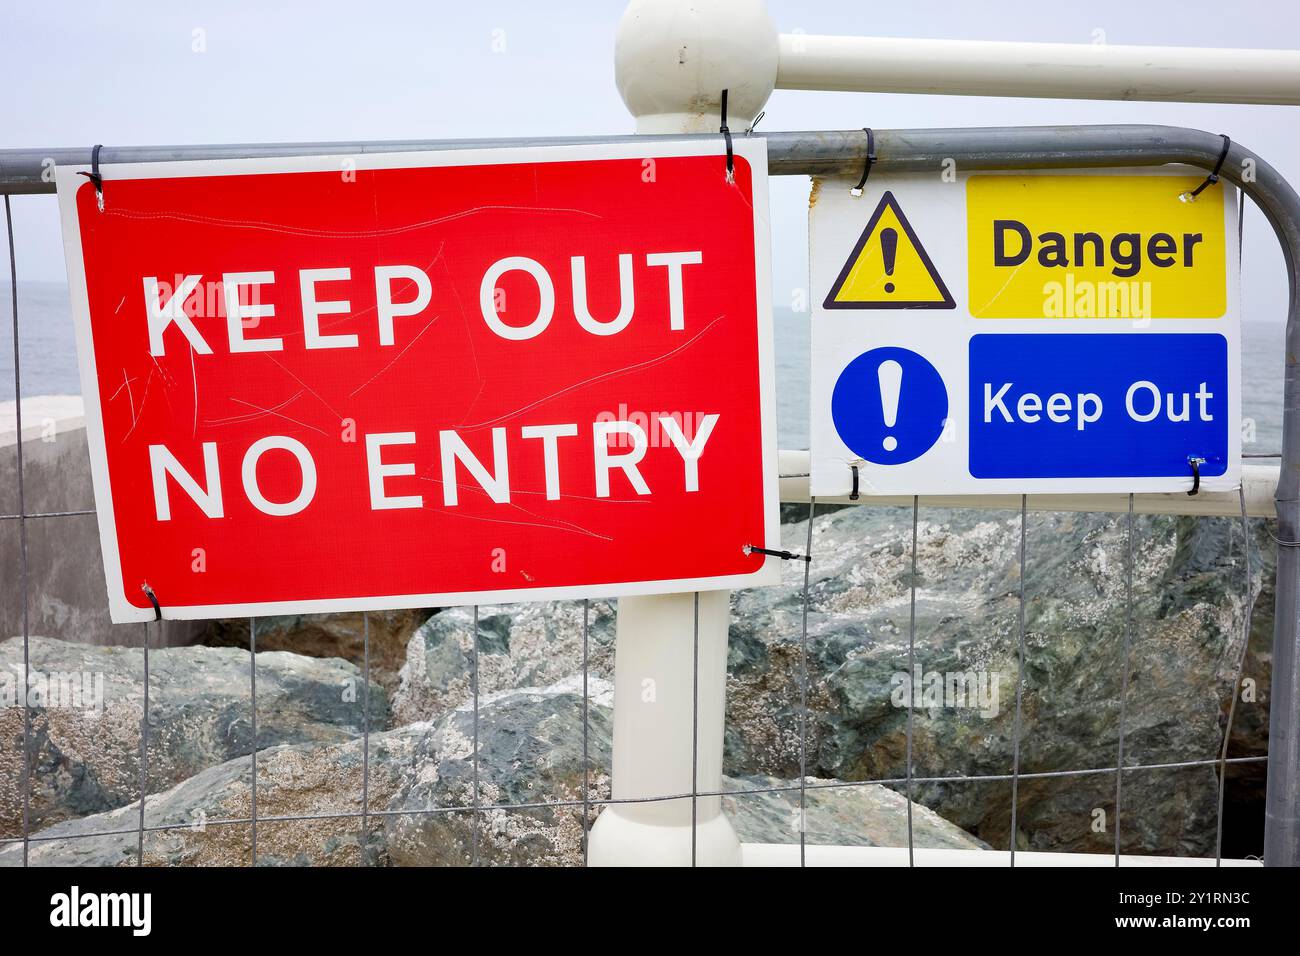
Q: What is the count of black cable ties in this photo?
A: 8